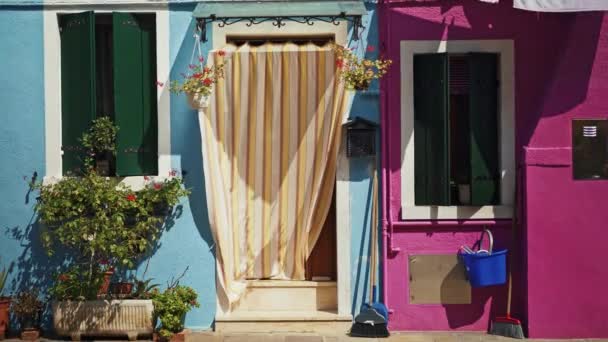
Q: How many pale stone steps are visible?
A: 2